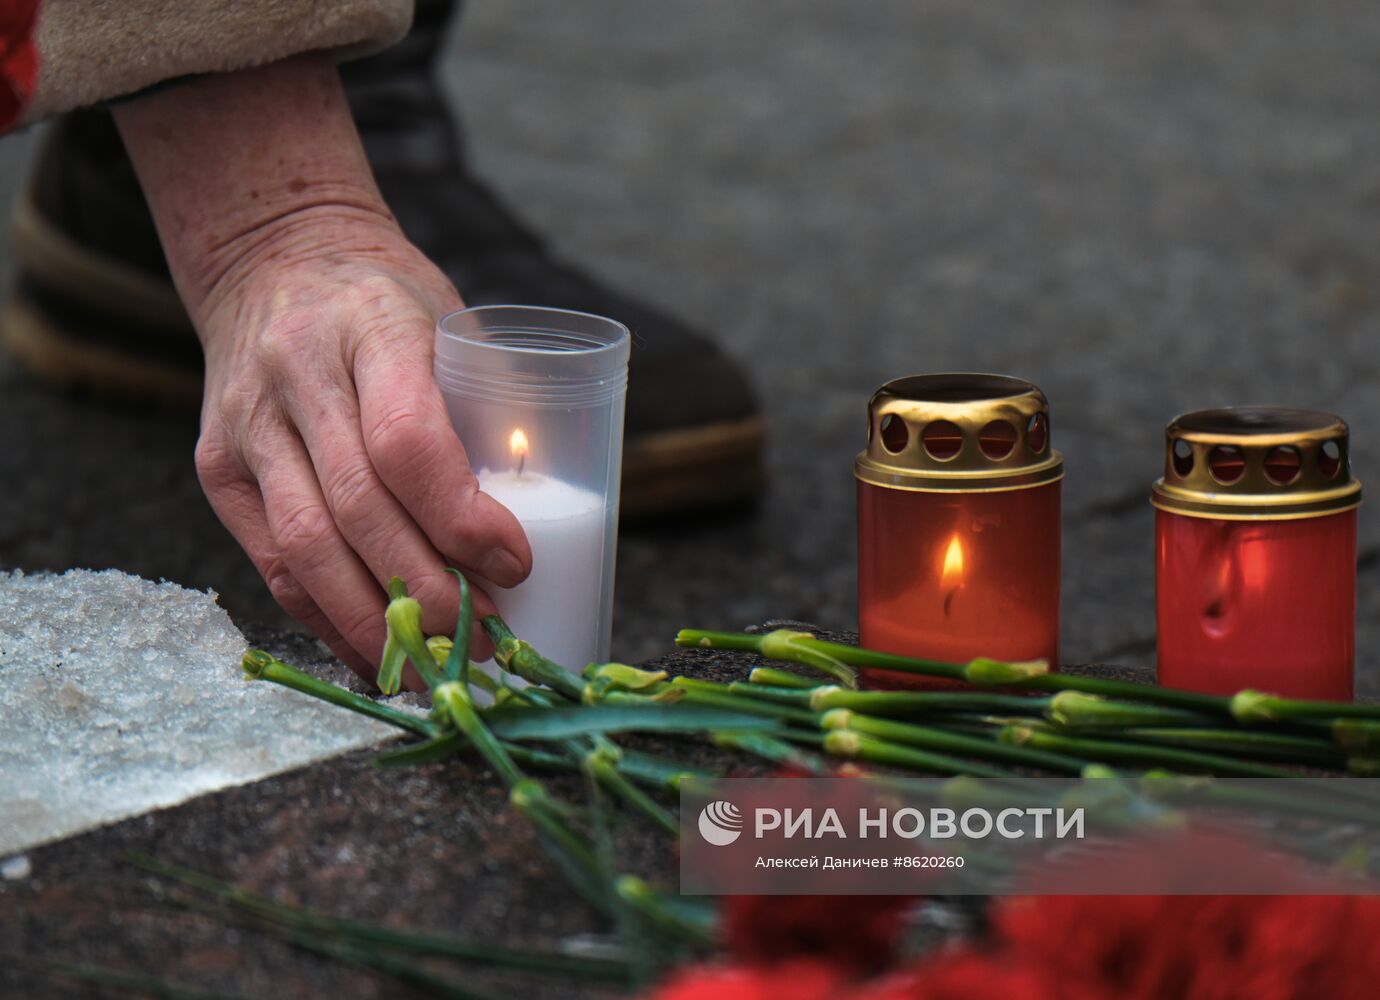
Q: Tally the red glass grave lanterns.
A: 2